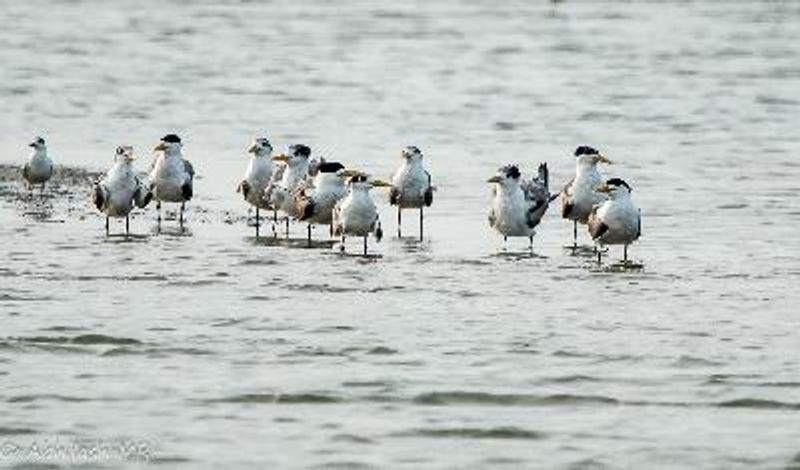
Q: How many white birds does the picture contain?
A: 11